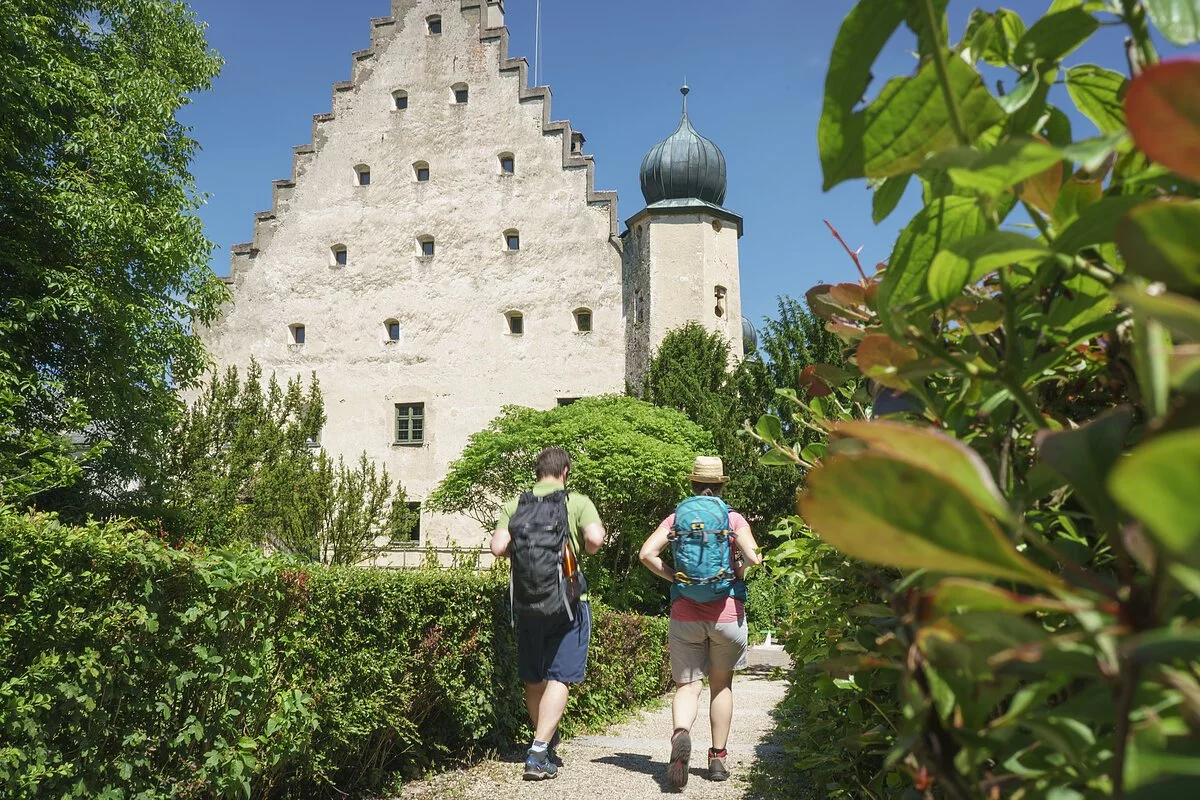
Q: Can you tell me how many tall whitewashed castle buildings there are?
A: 1